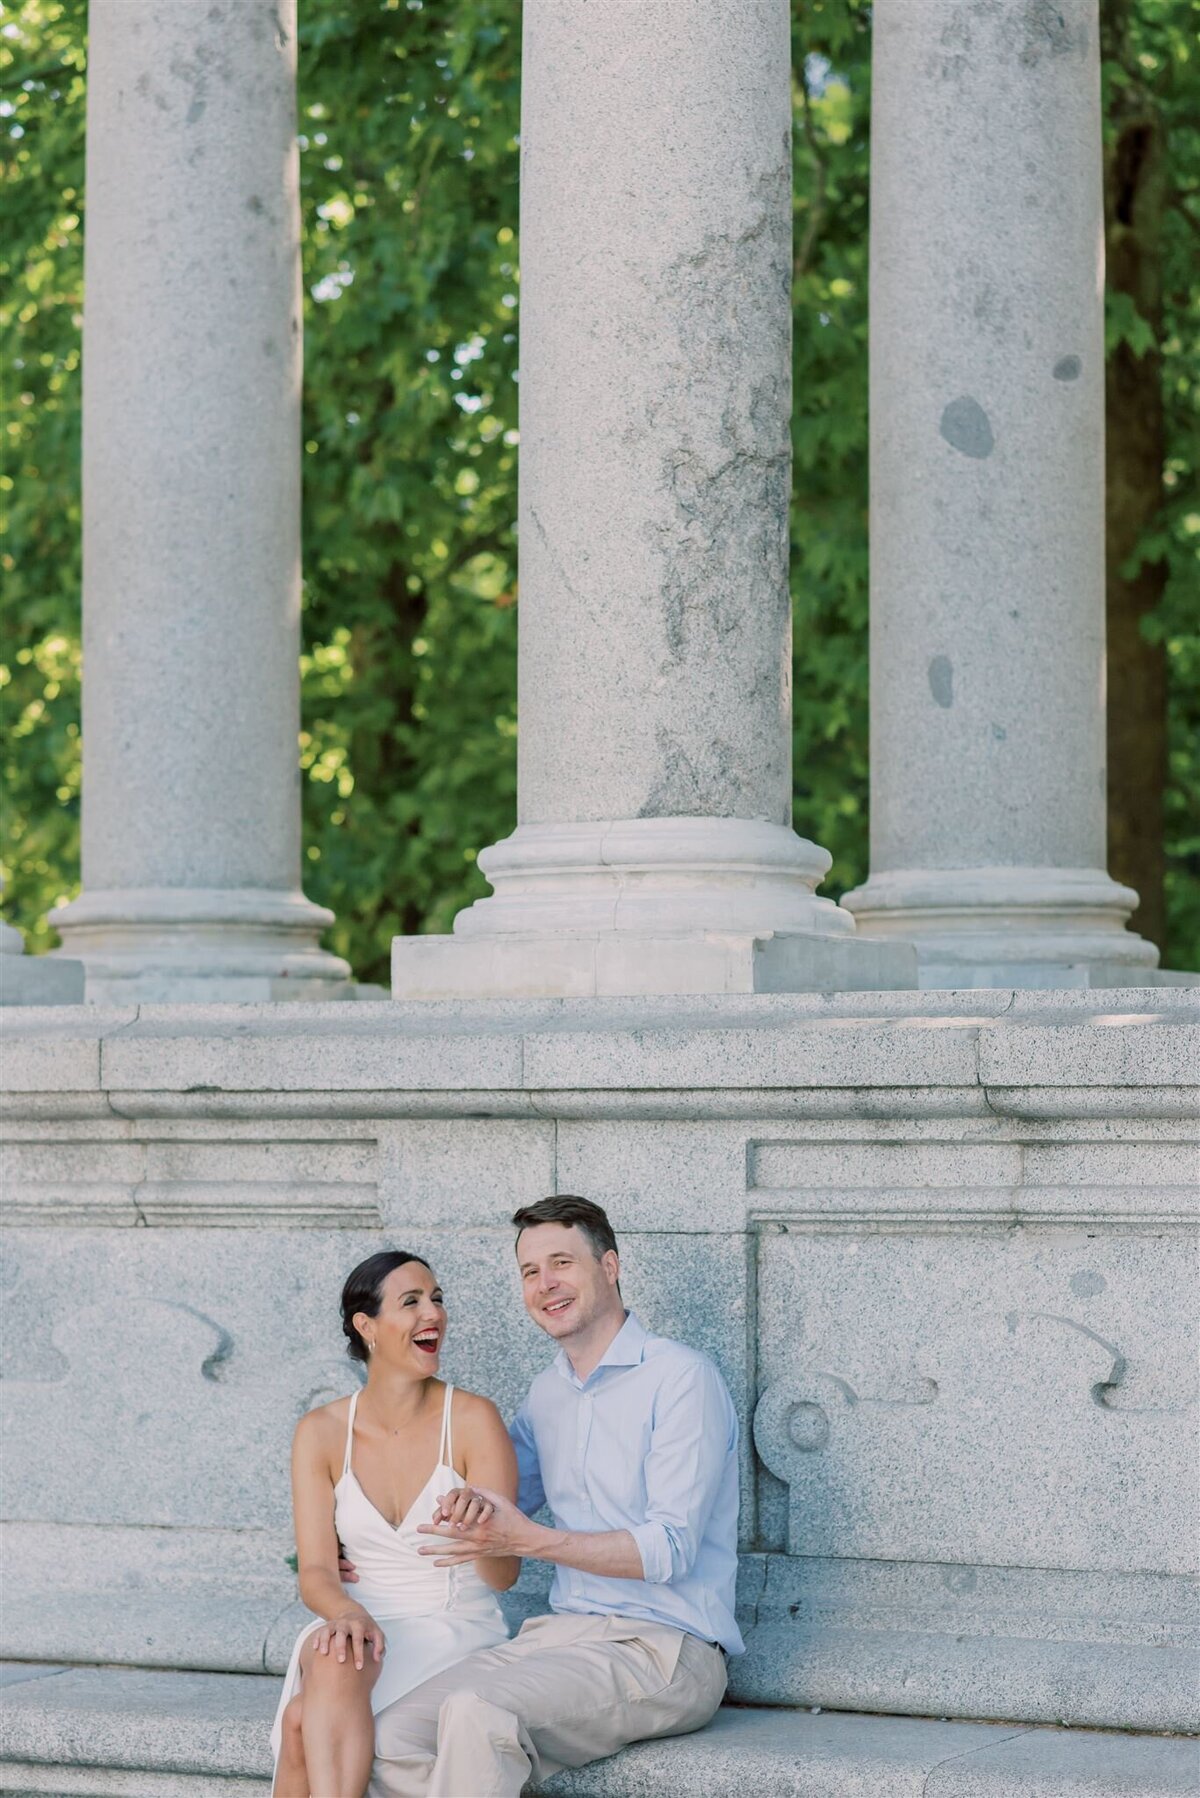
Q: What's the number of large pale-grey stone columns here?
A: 3